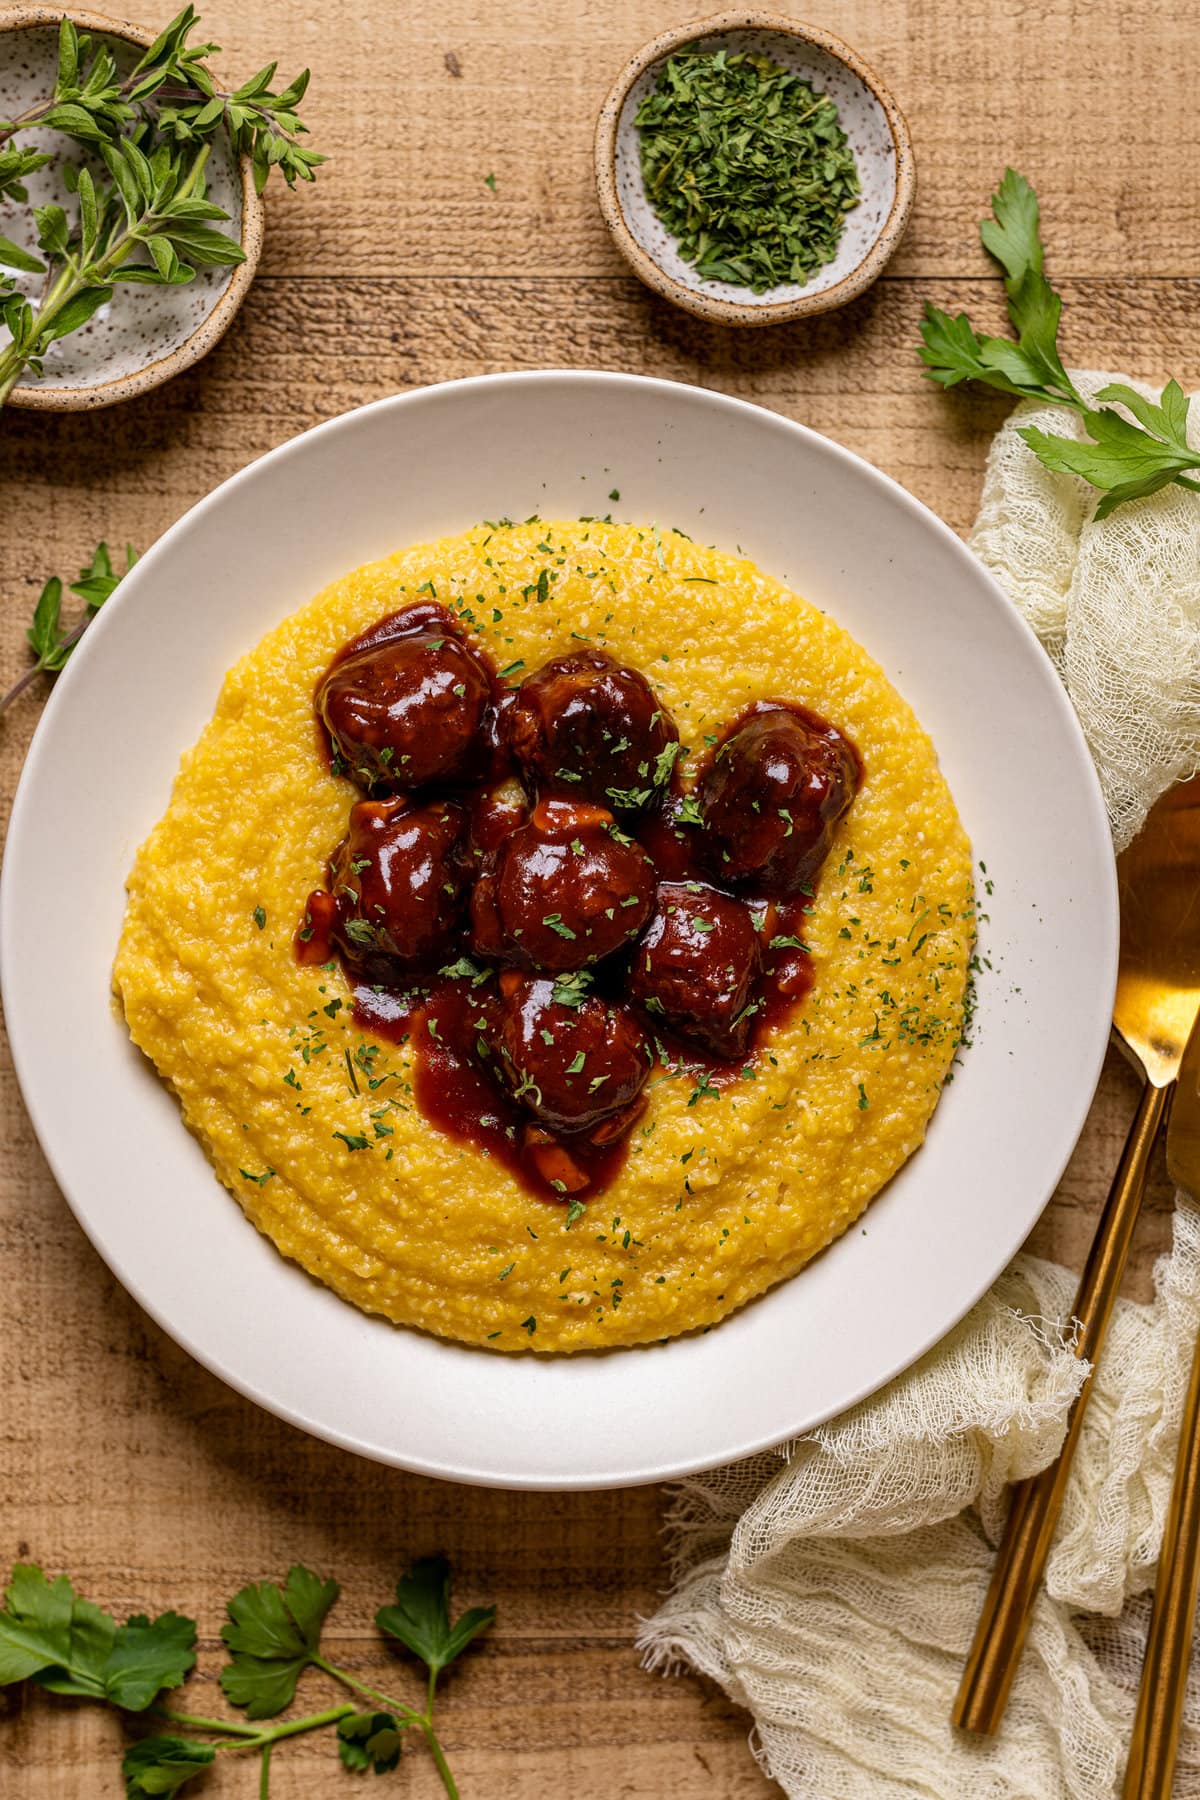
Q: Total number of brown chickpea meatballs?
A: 7